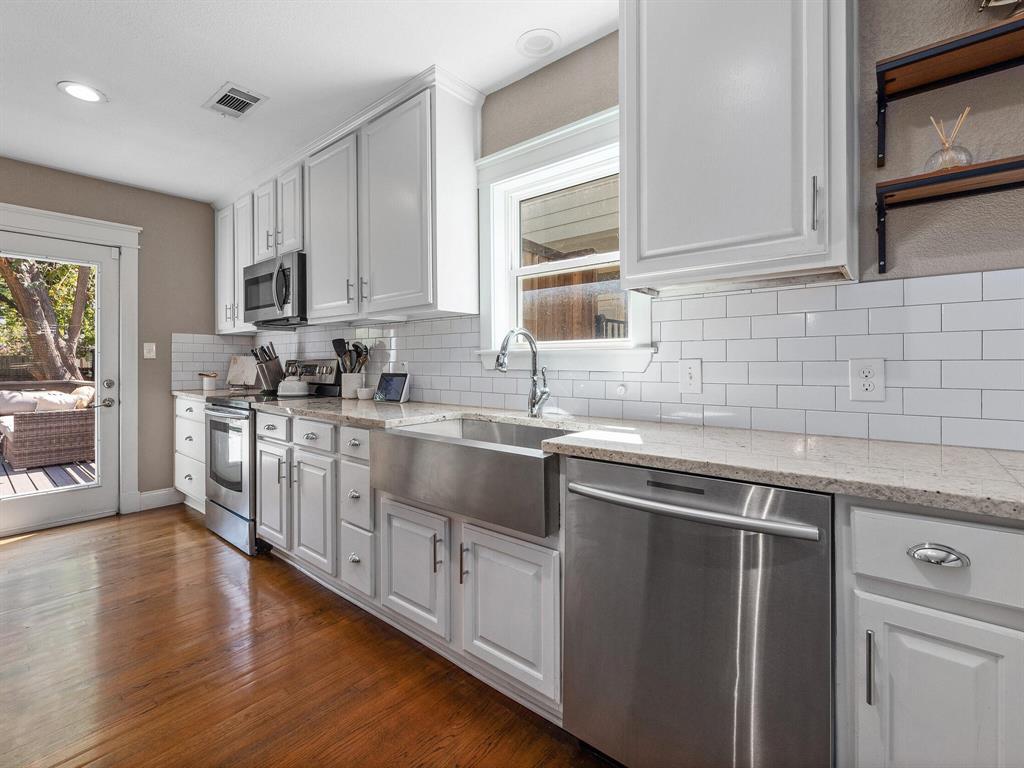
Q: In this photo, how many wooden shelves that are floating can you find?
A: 2